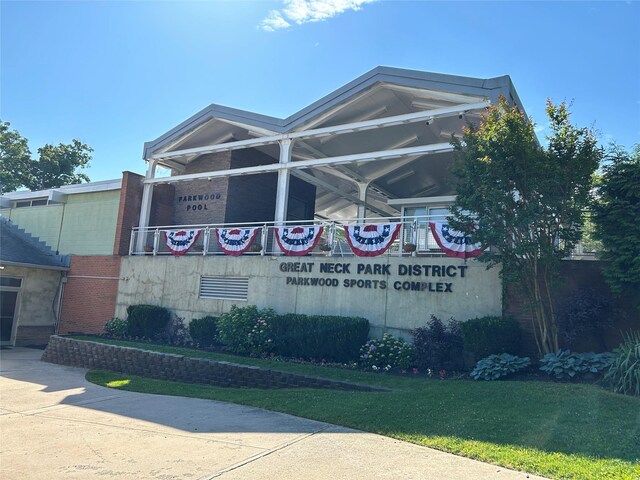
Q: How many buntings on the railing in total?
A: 5